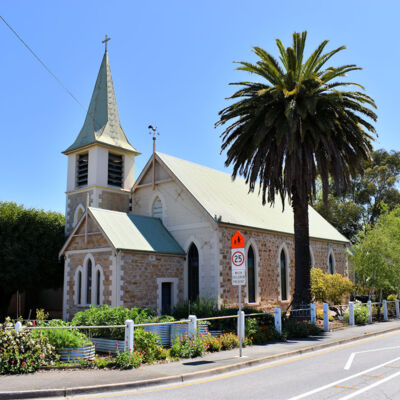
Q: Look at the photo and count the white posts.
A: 11